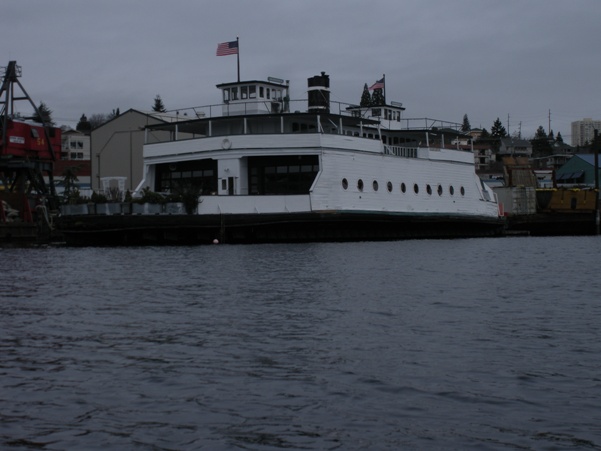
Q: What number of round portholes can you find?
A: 10